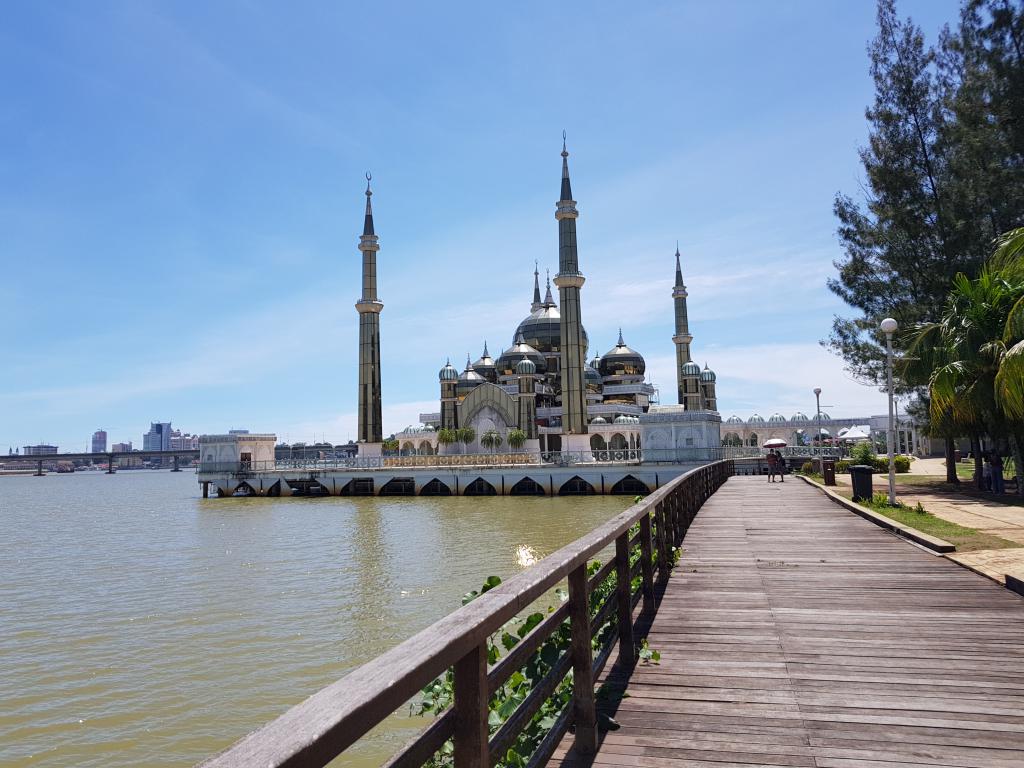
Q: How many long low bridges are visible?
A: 1